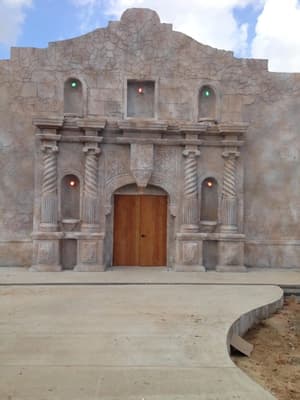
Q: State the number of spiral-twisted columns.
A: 4